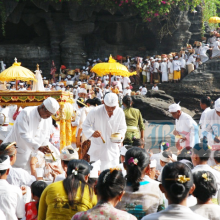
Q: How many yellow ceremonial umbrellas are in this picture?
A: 3